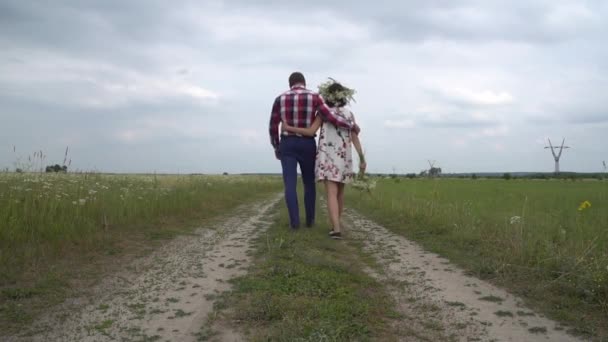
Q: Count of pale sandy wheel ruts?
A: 2